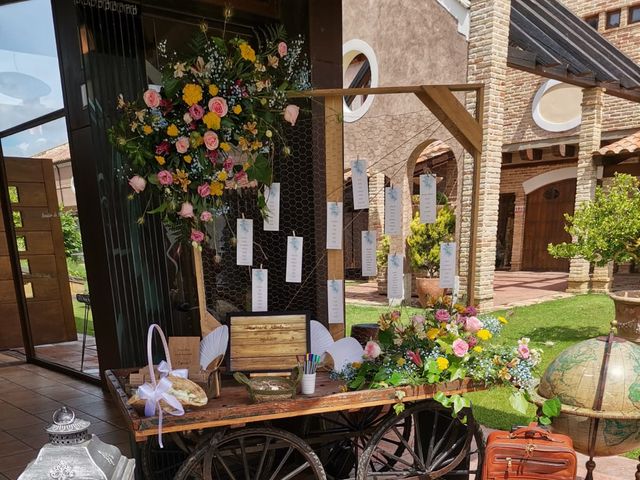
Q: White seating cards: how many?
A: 12